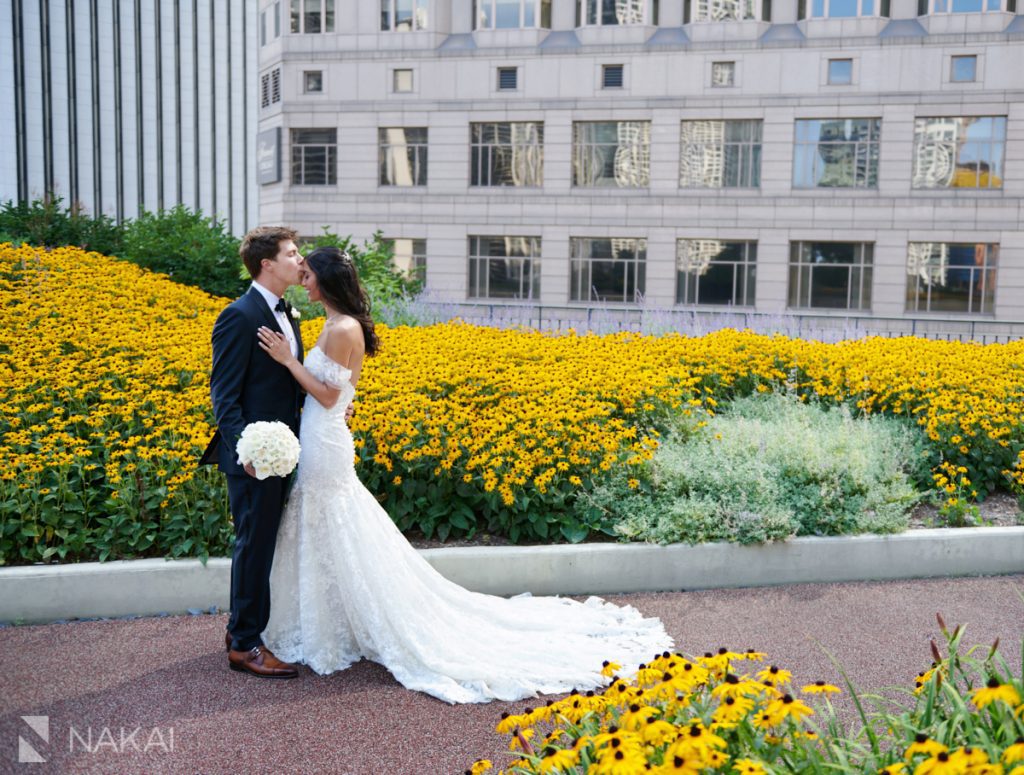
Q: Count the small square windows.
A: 7